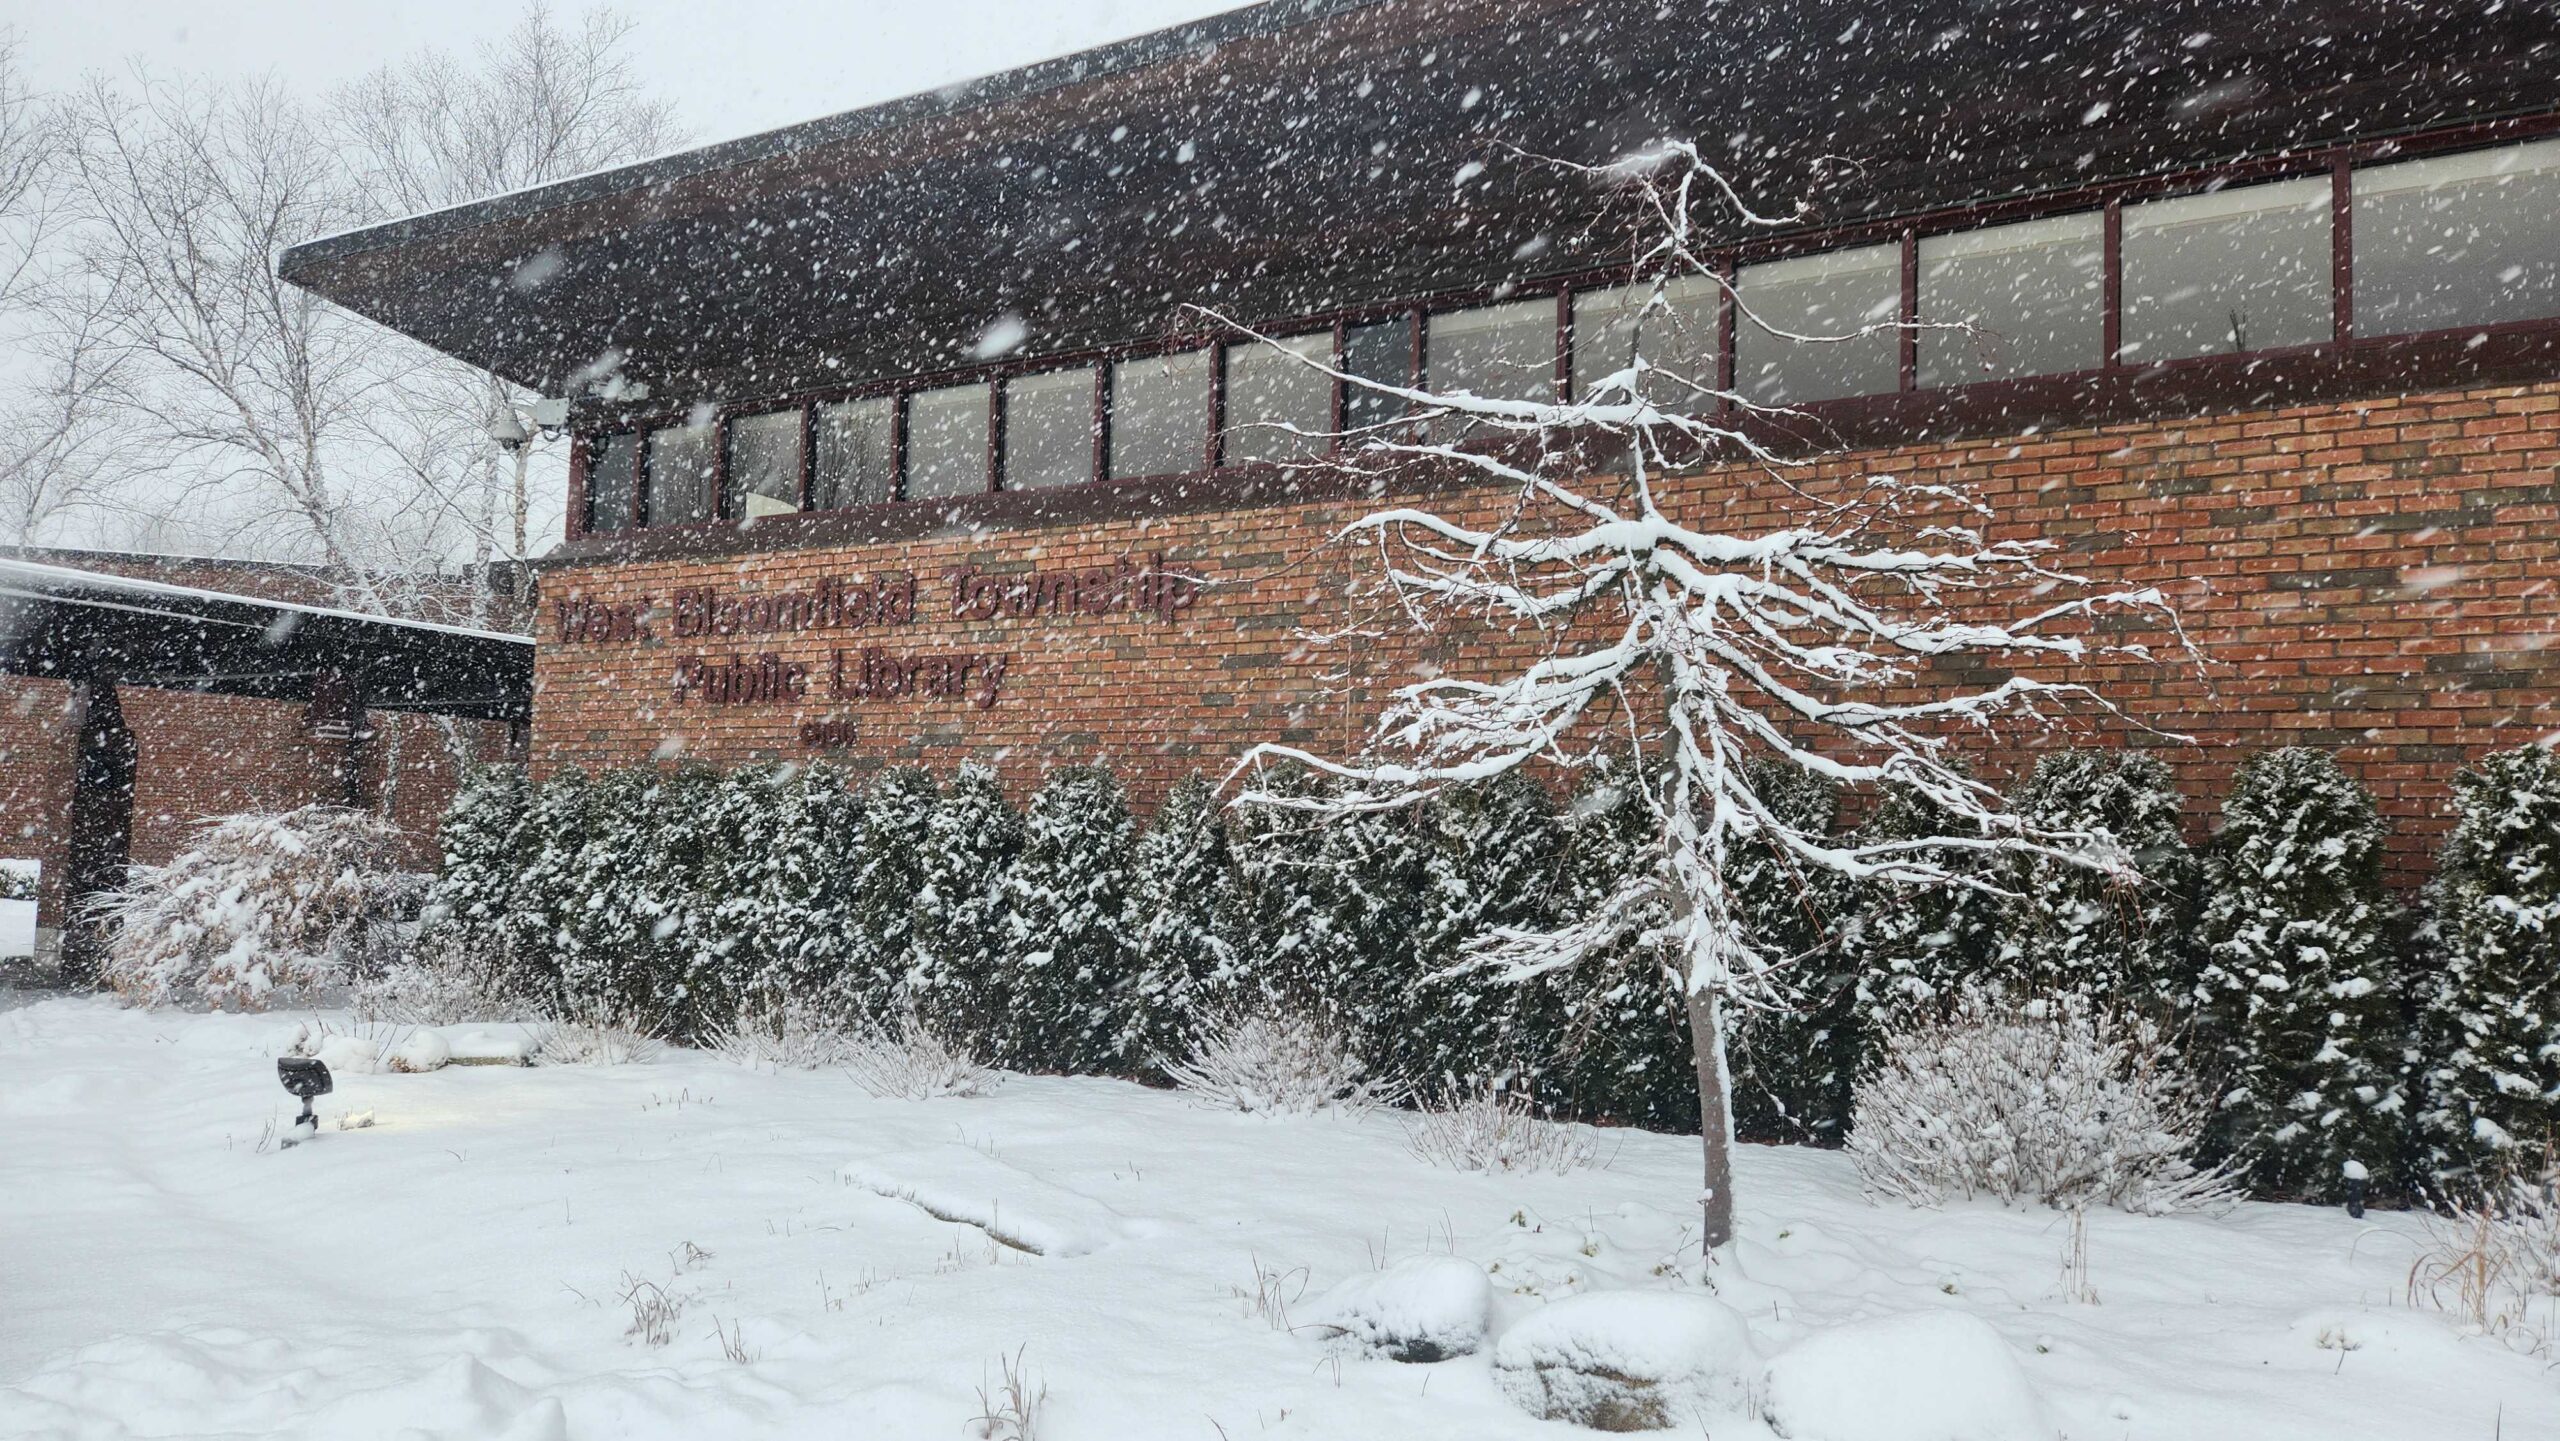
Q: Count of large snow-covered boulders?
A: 3